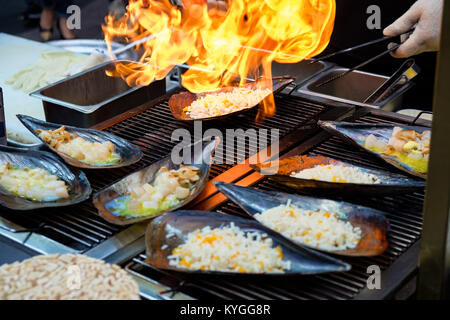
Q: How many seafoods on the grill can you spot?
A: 8